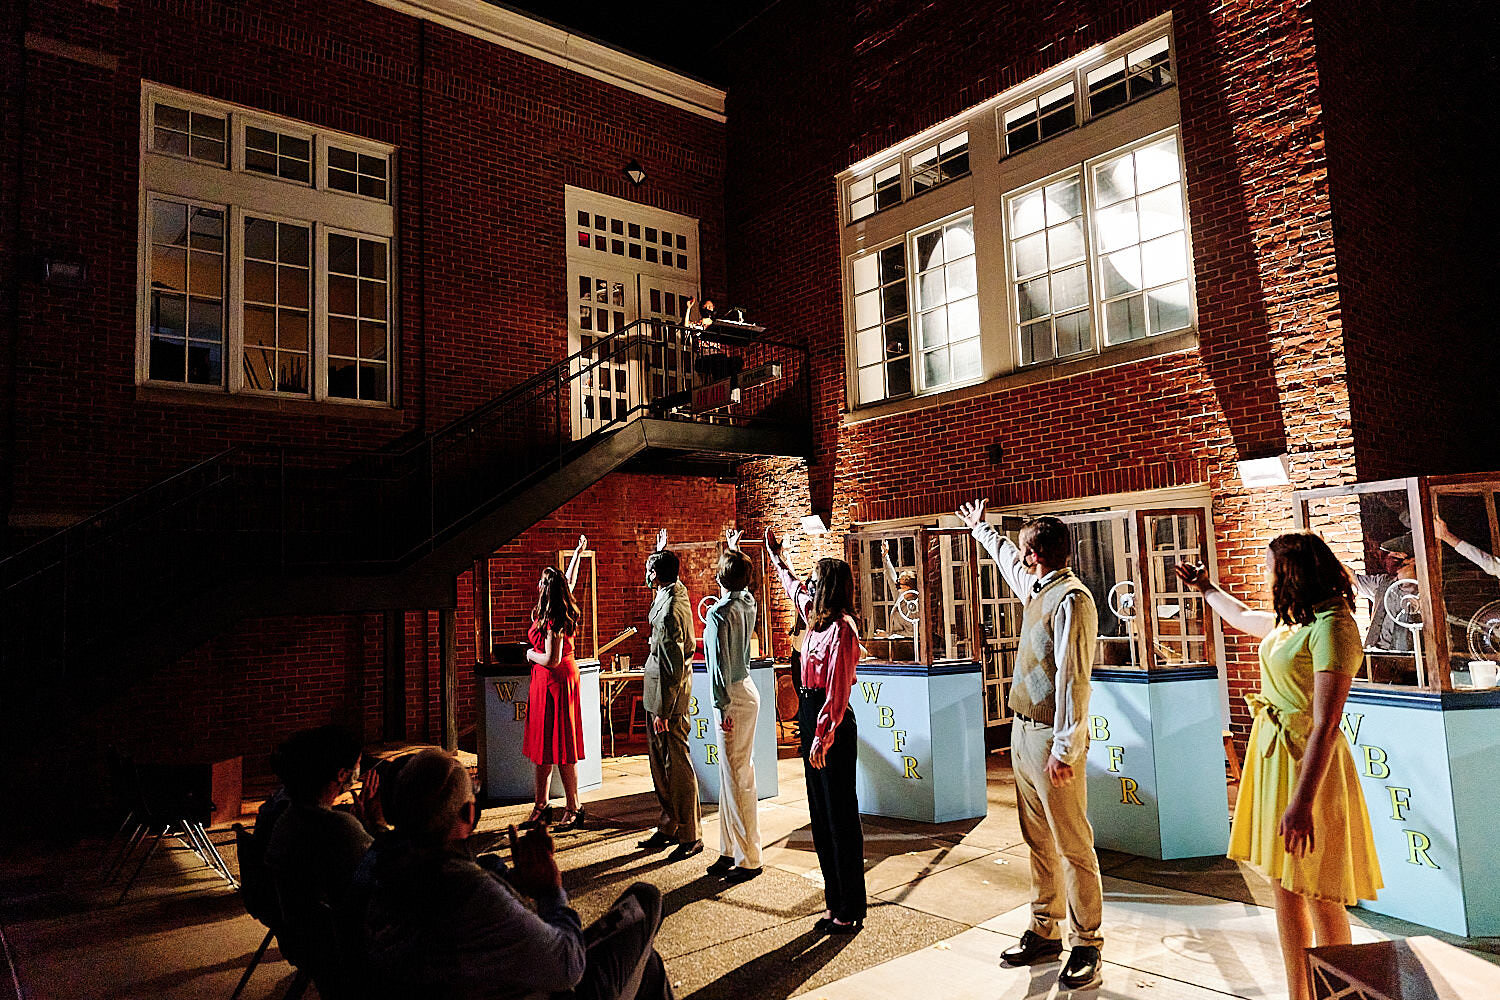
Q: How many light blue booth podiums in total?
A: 5